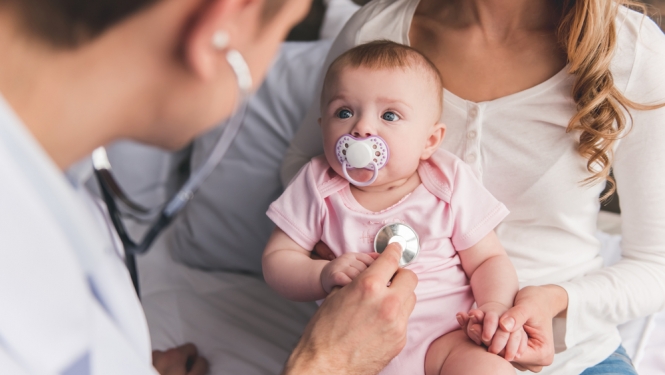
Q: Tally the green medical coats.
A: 0